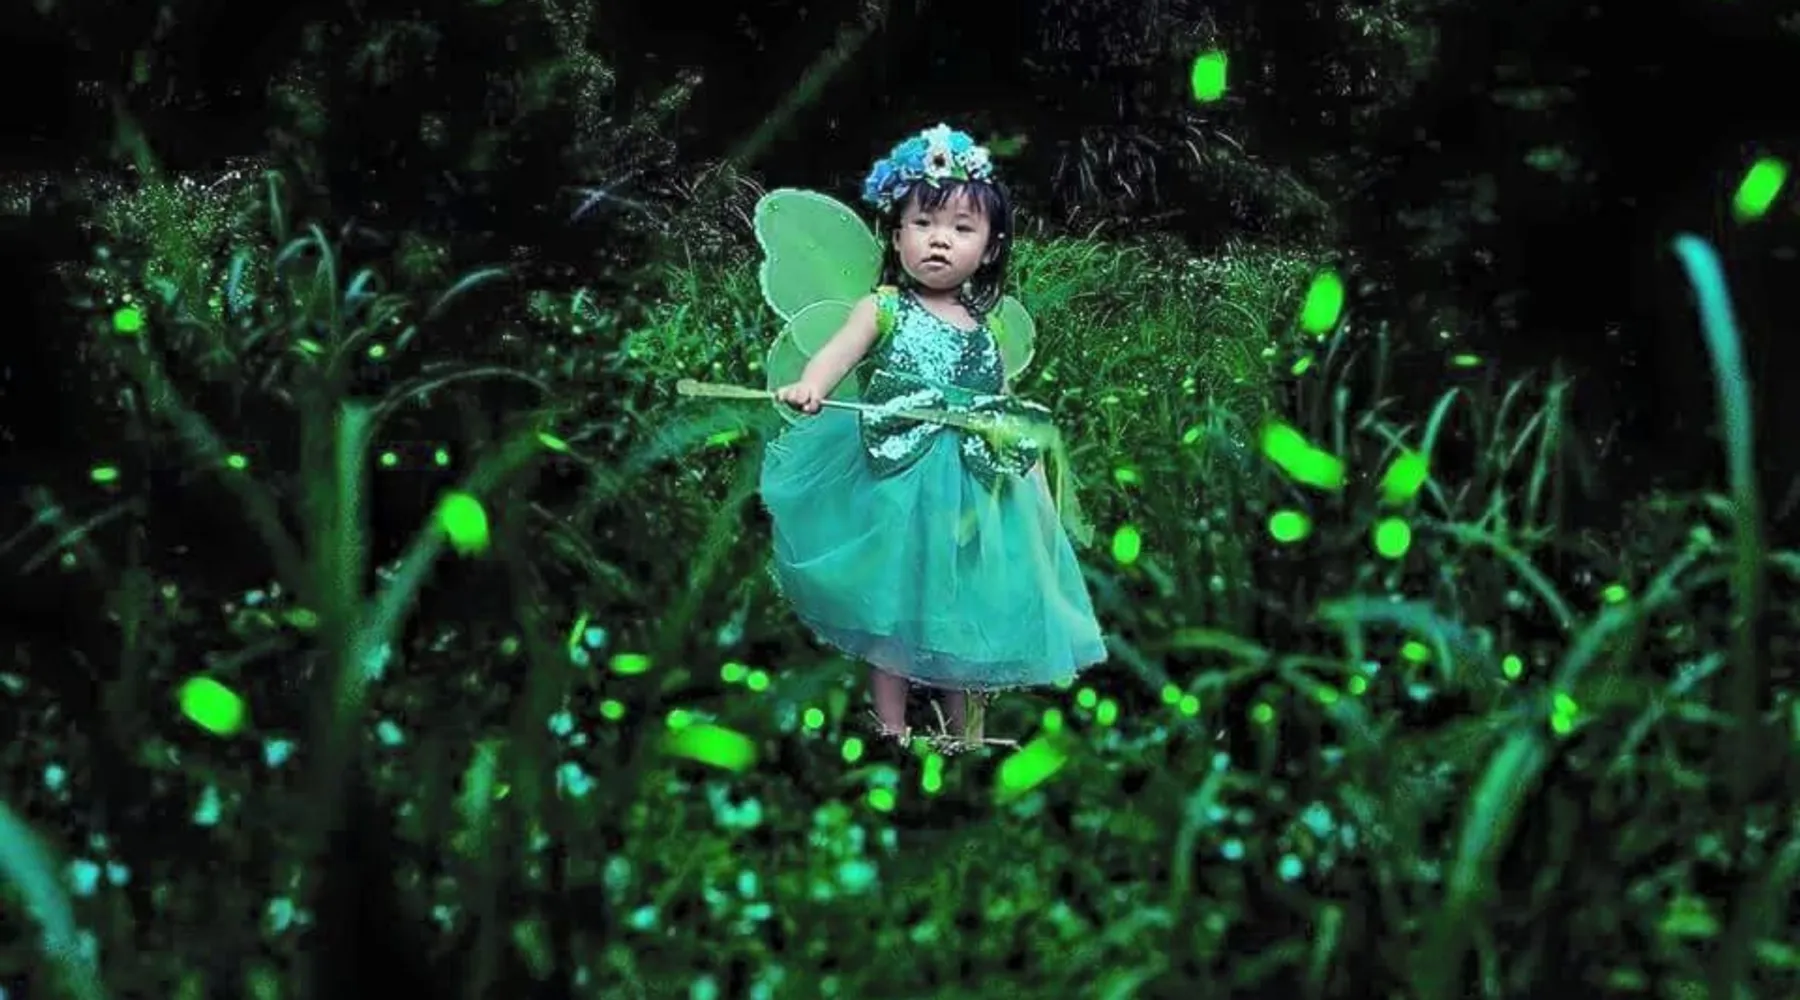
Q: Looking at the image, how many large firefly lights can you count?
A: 12